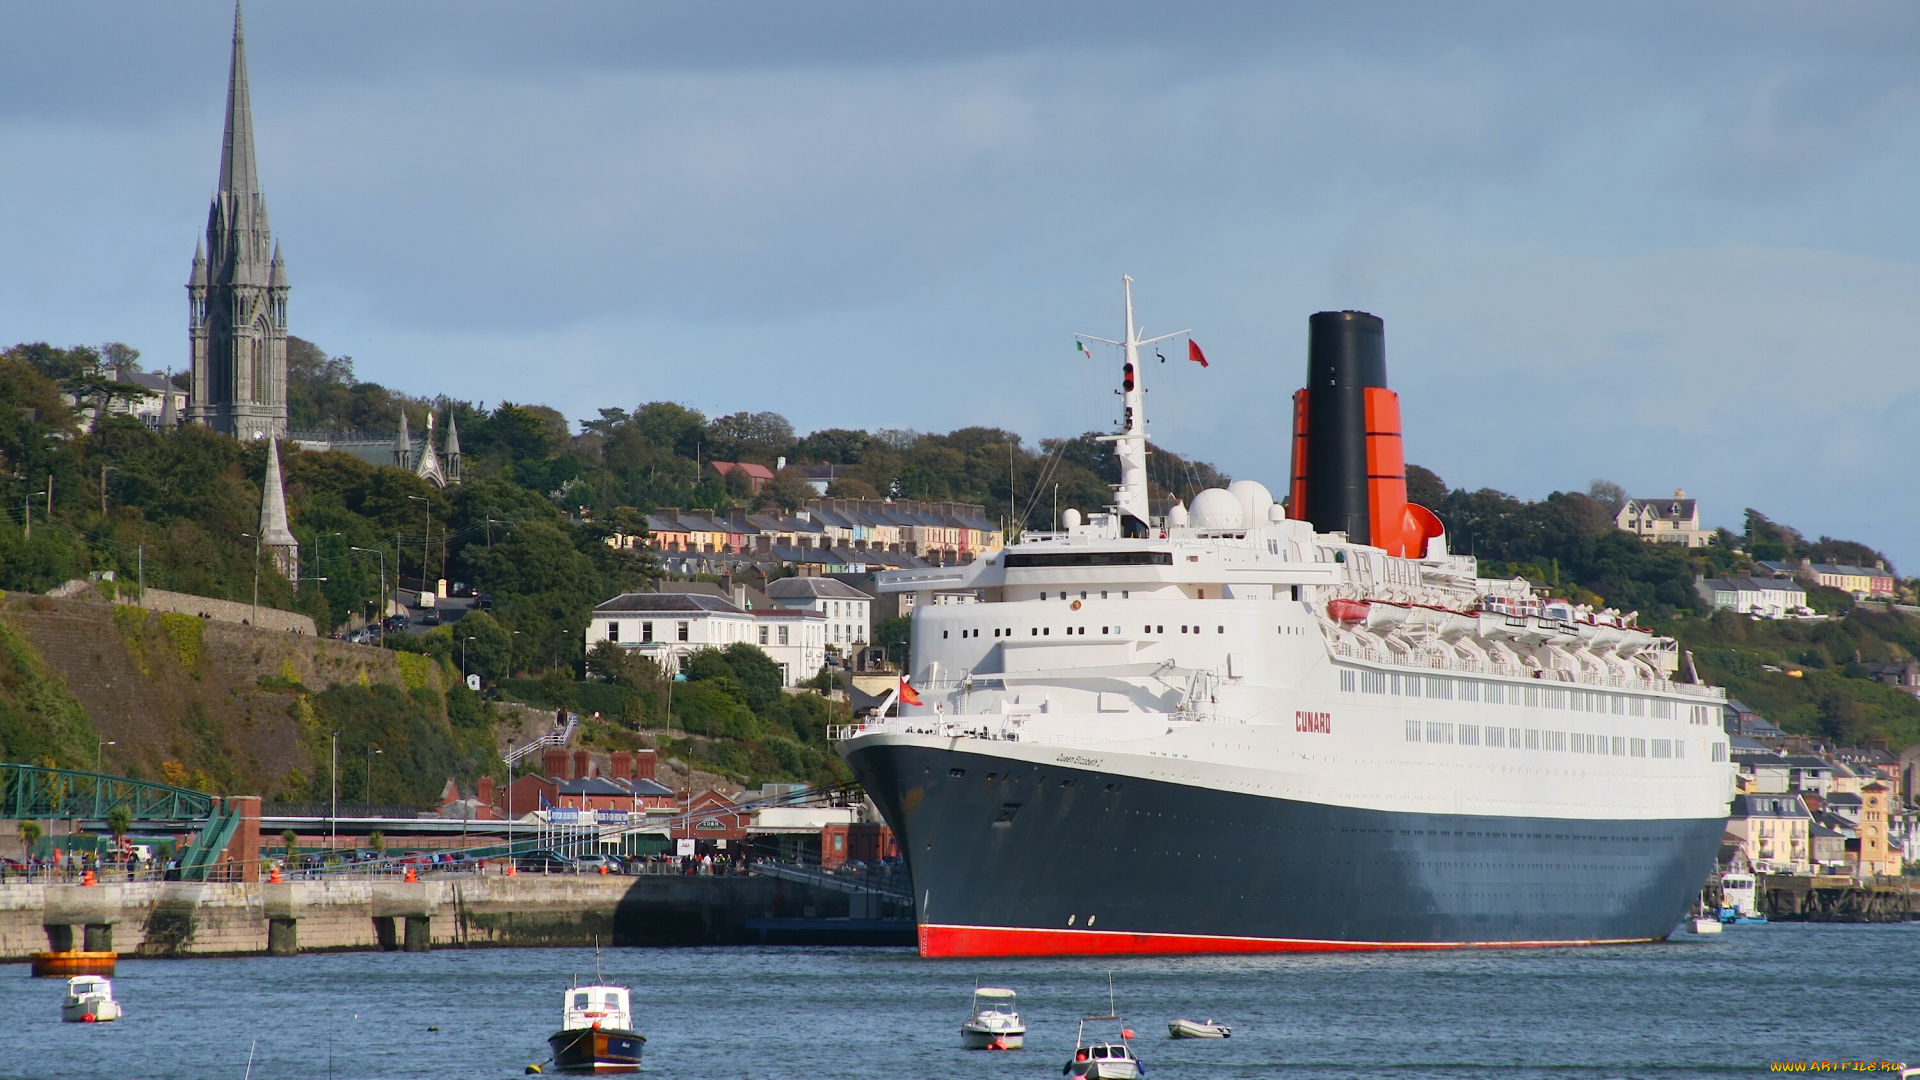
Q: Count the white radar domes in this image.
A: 5